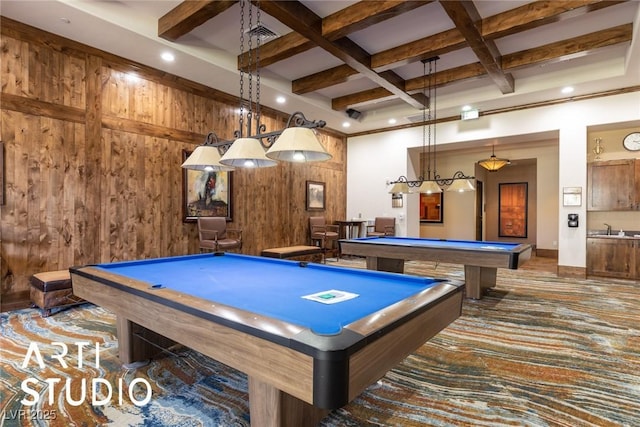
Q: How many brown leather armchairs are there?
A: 3